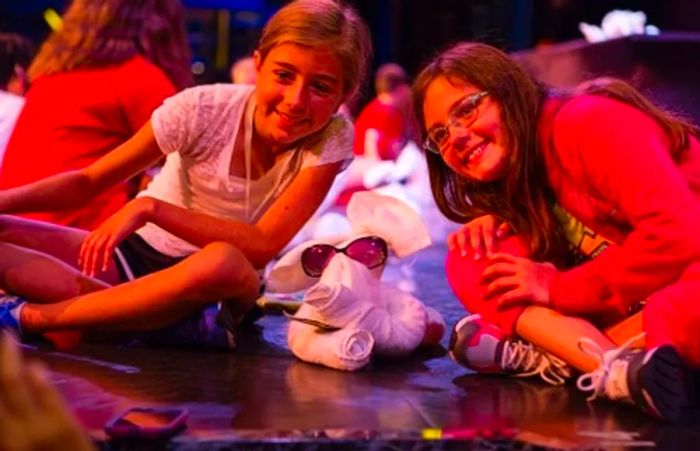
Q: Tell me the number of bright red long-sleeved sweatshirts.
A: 1